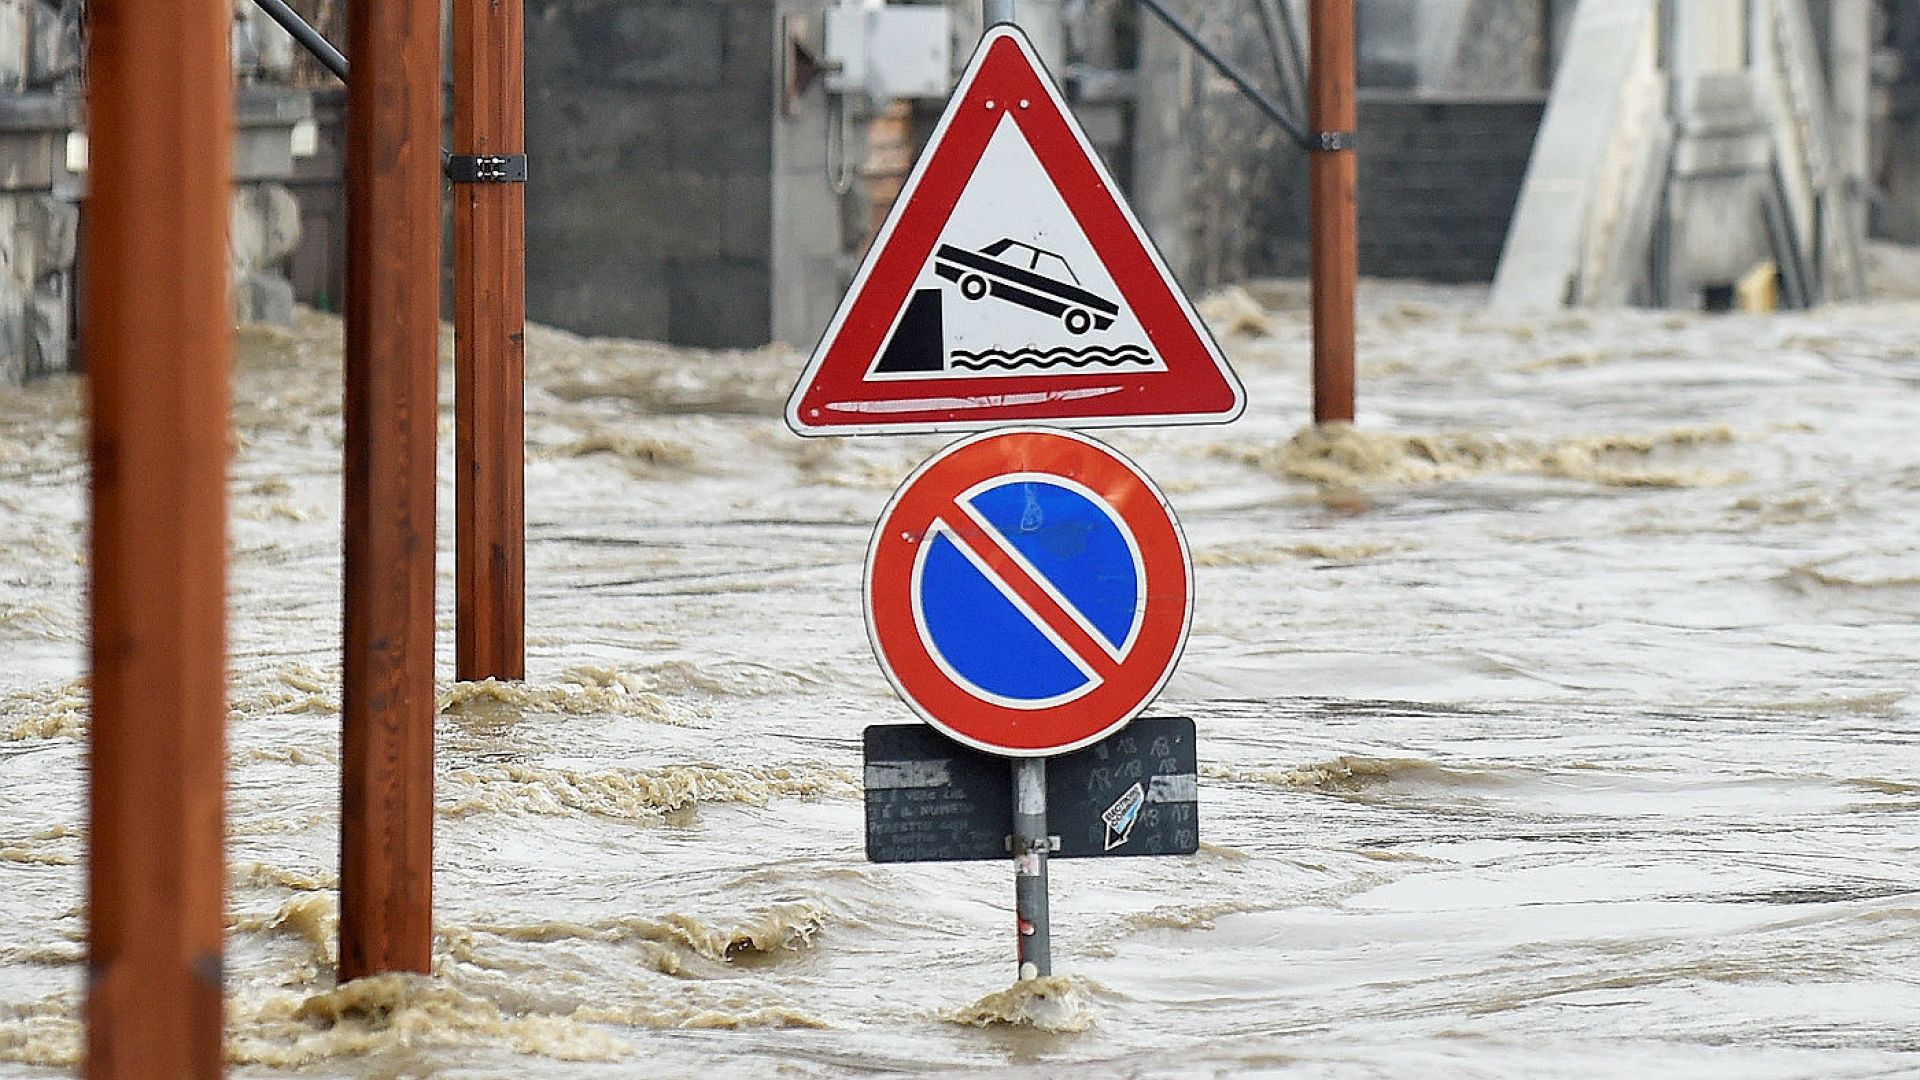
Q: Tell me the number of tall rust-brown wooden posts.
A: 4